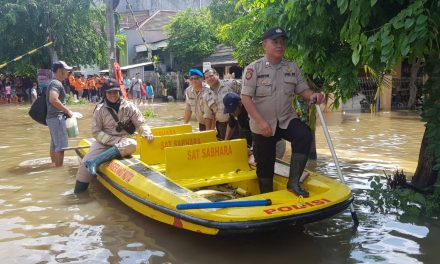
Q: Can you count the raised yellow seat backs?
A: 3